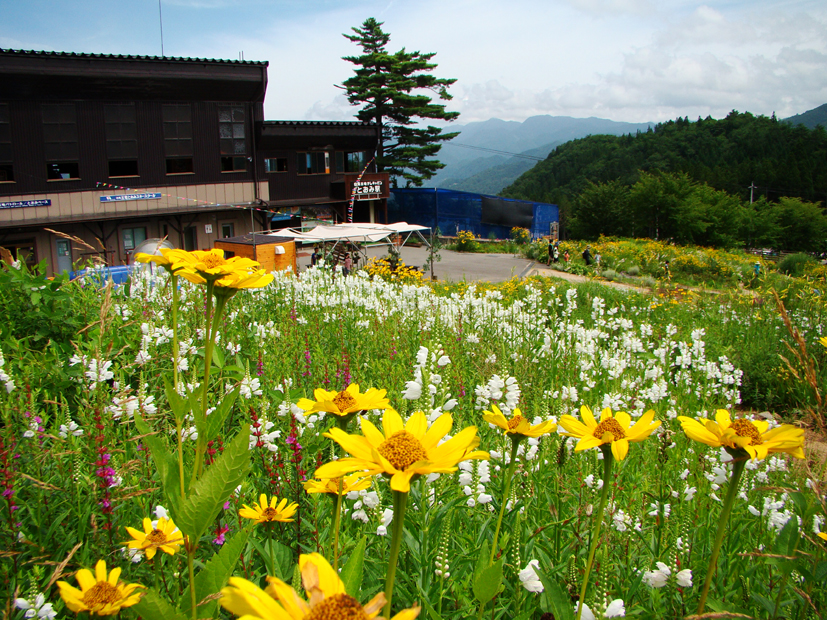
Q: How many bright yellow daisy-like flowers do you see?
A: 13